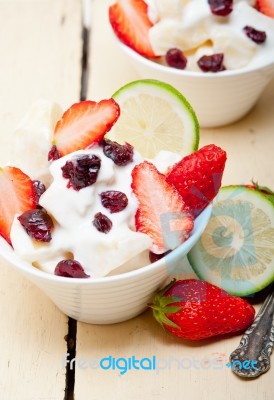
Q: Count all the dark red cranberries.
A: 13